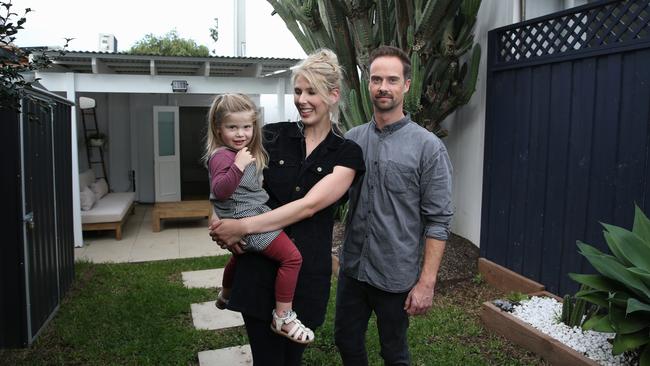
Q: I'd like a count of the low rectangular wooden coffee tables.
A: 1